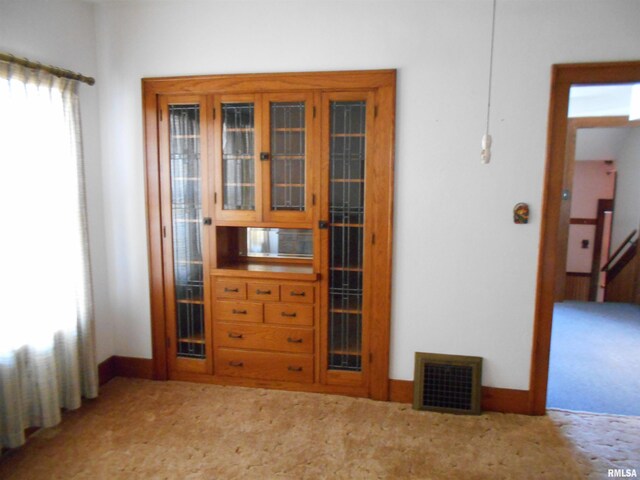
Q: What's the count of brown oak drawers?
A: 7